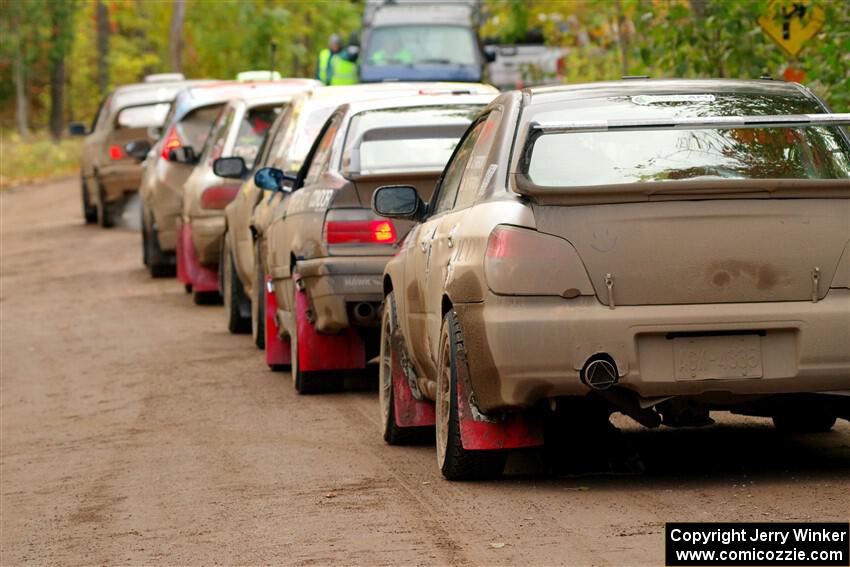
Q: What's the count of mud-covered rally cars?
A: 6